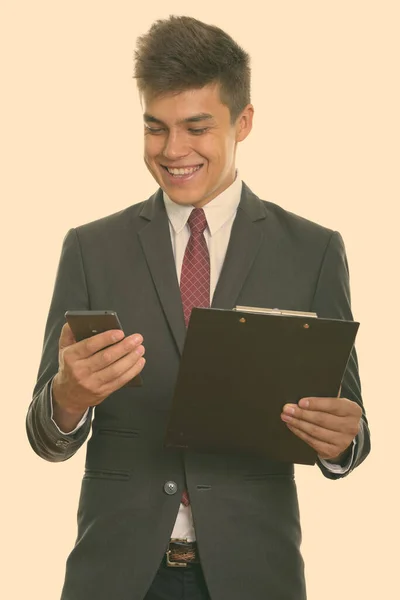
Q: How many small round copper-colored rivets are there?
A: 2